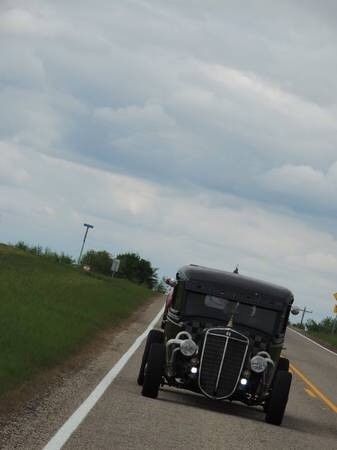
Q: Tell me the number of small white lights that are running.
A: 2